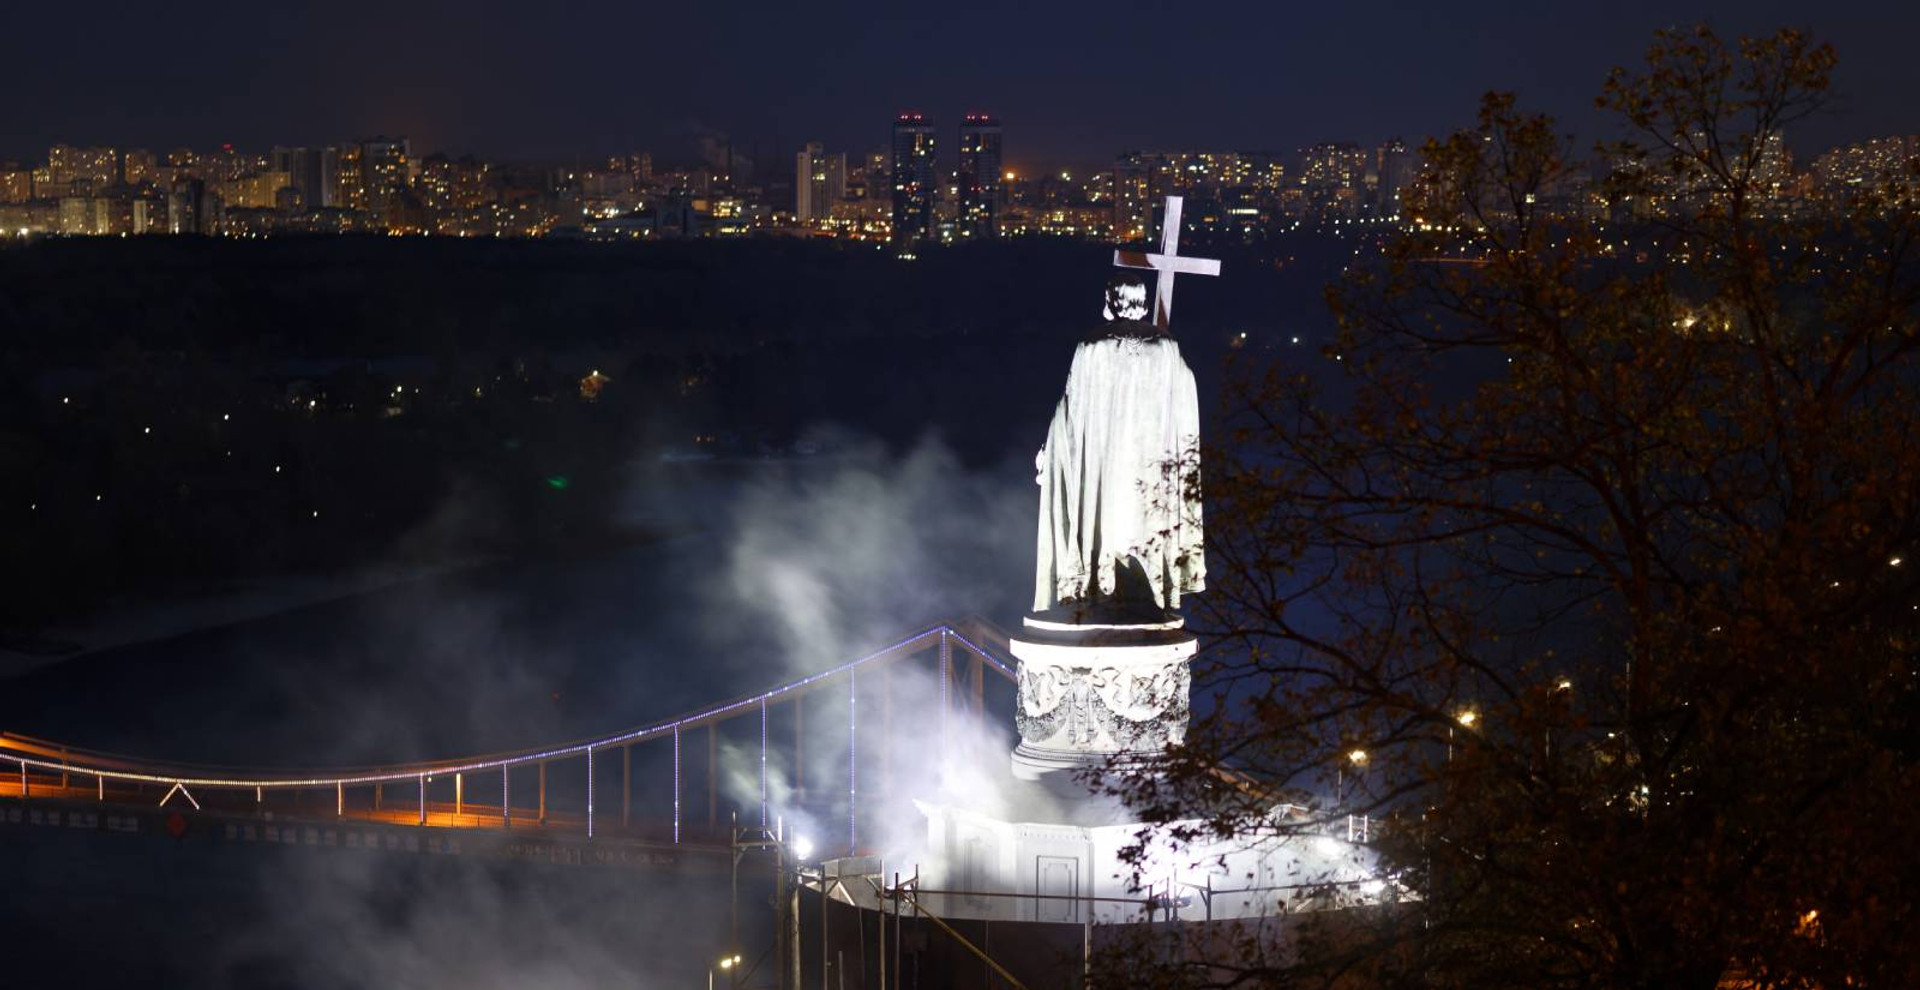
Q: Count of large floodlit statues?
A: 1